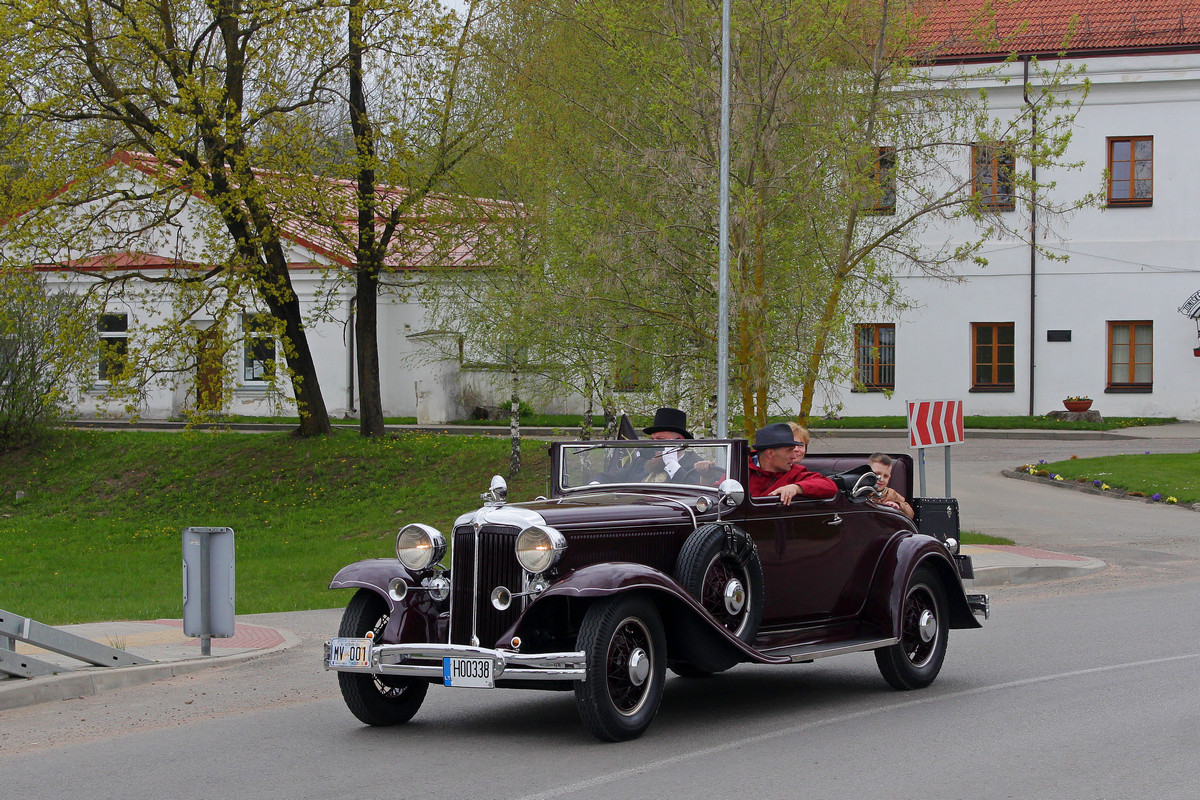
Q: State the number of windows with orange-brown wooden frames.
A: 6